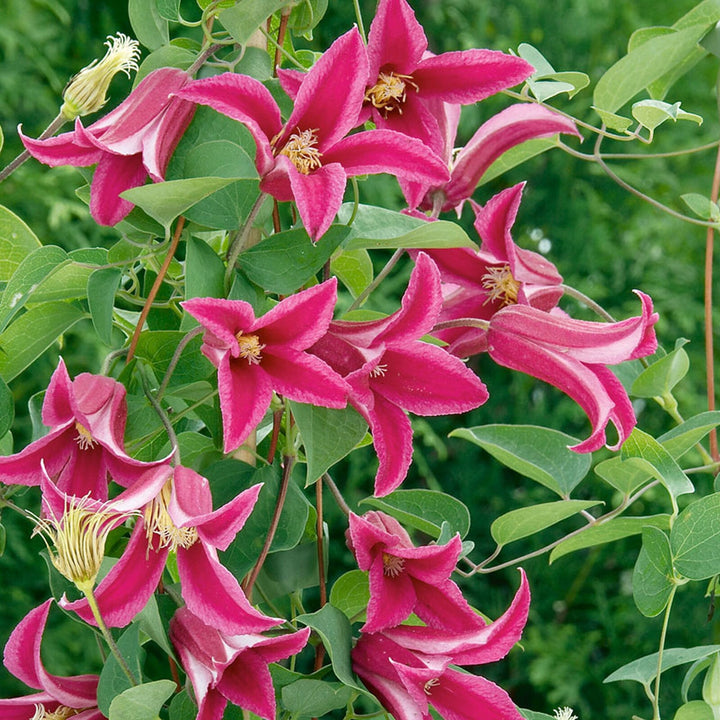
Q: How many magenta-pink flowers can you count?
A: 14